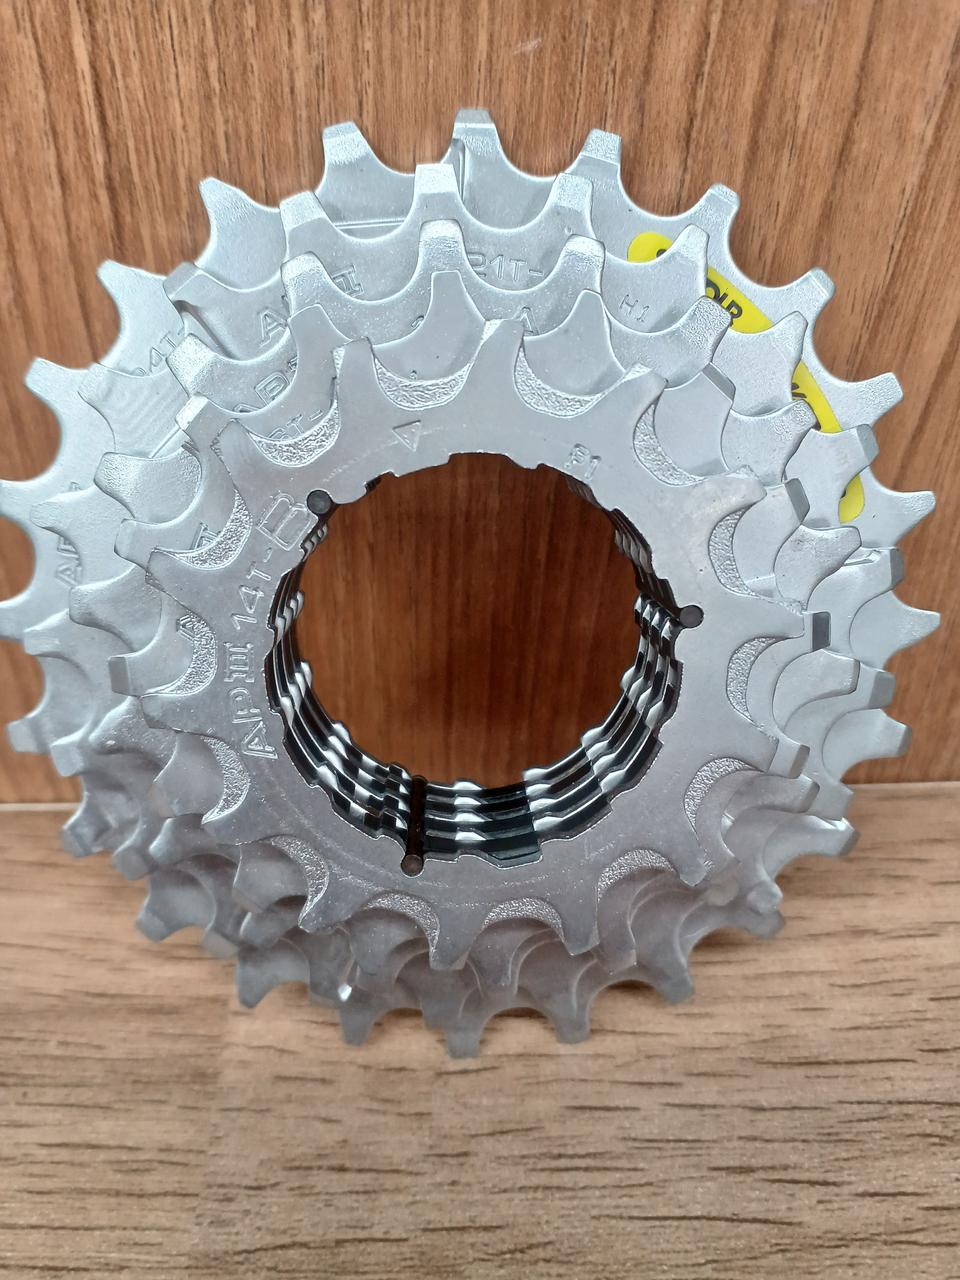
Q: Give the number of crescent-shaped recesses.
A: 14